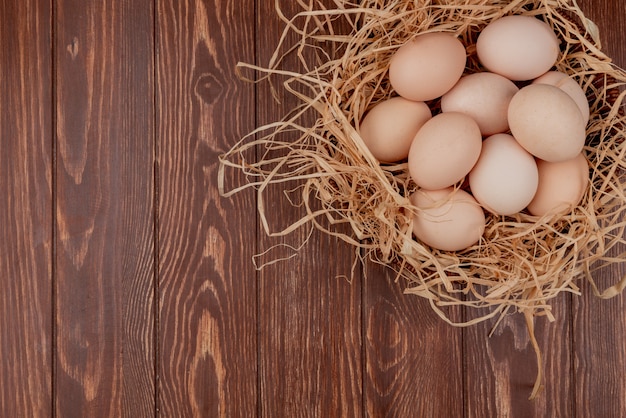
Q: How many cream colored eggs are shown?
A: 10